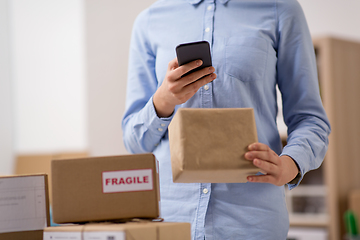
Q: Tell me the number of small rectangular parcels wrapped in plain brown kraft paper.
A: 1